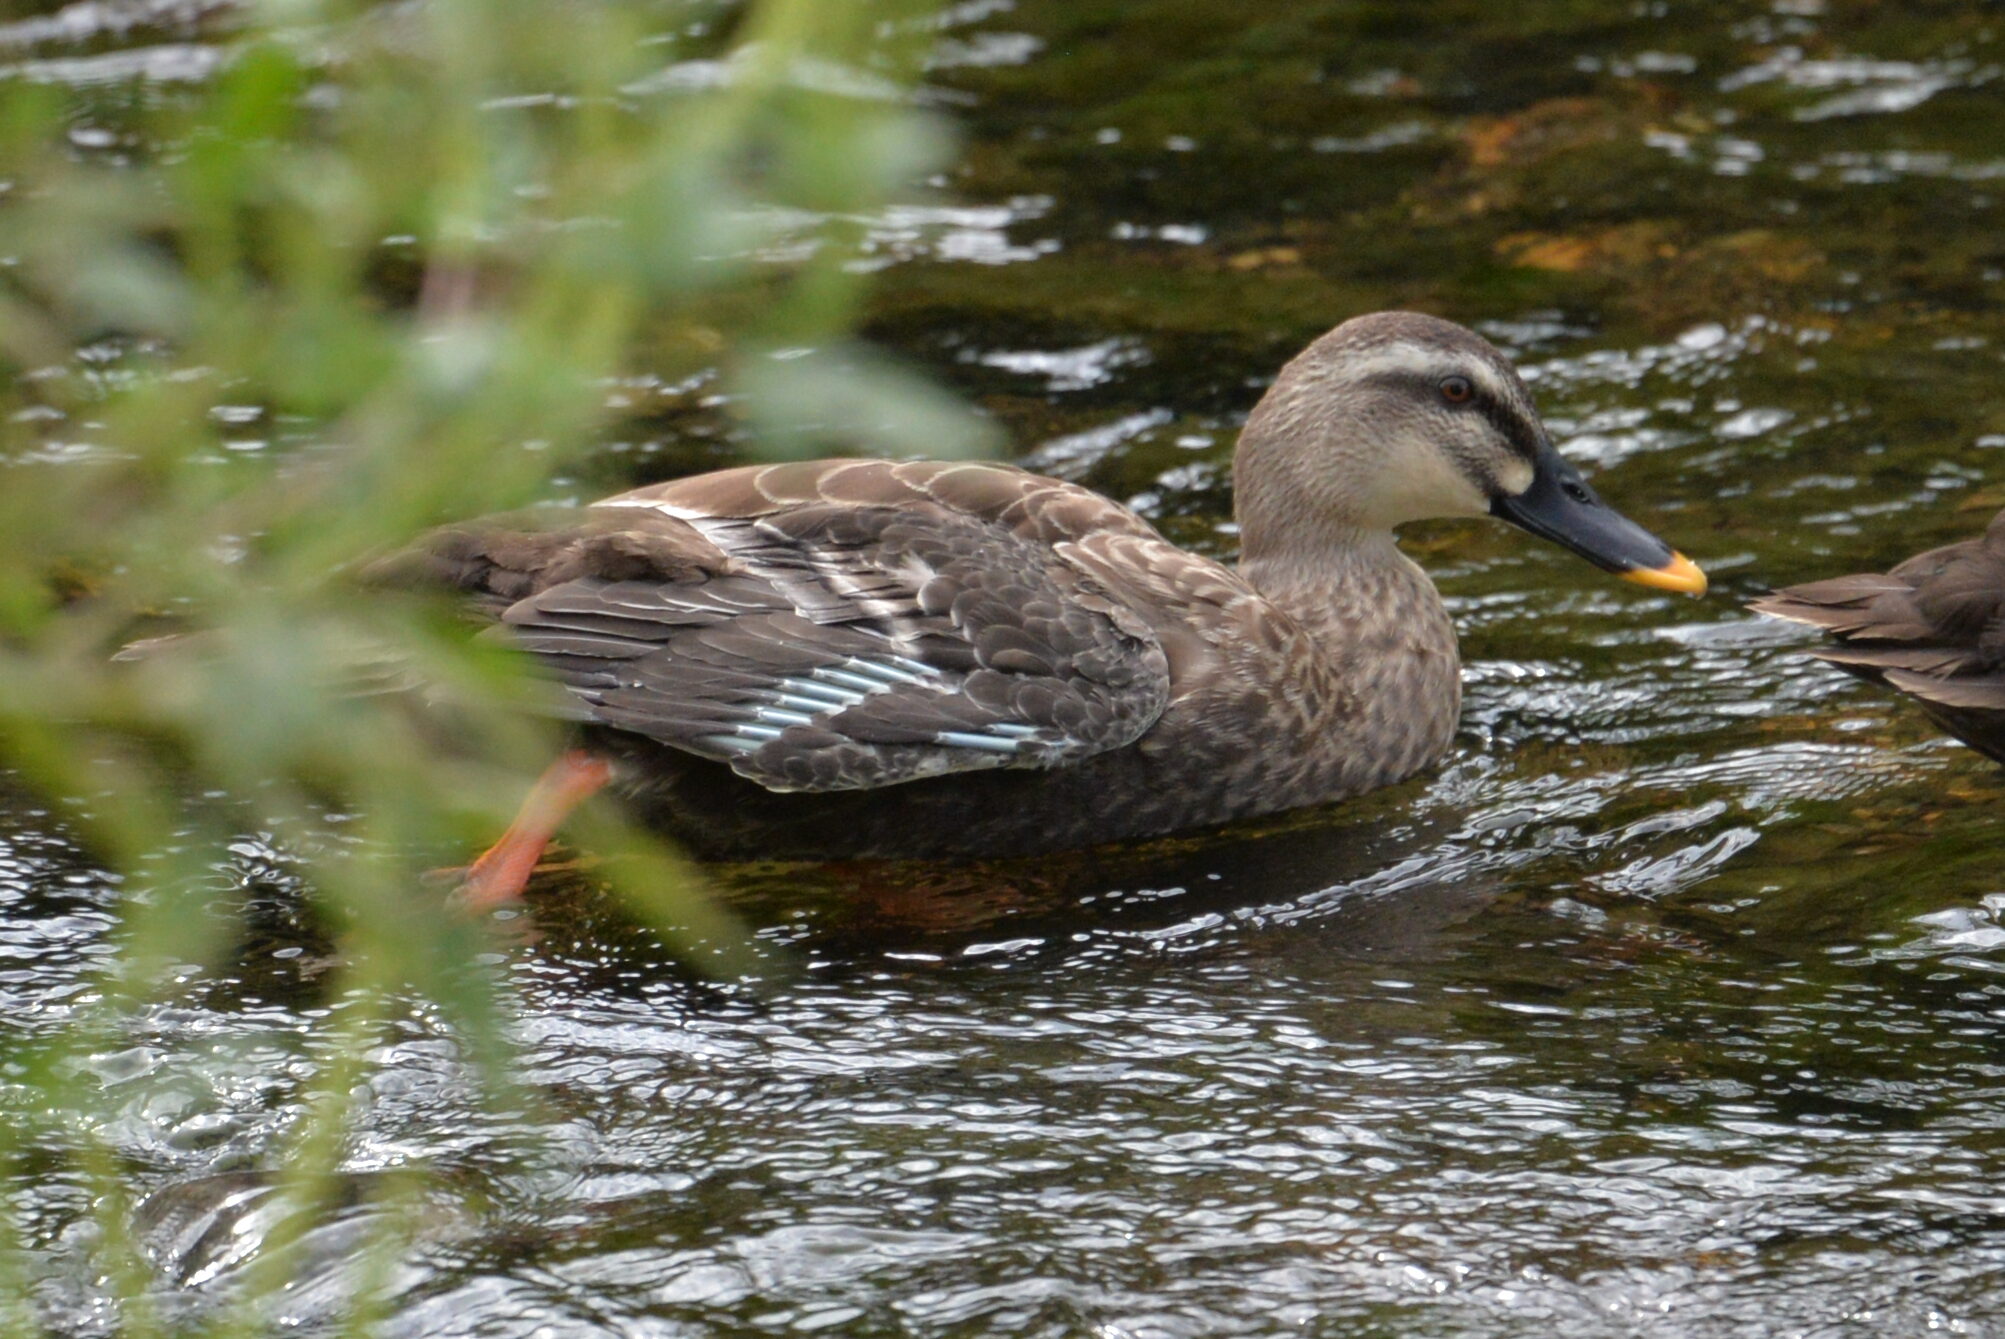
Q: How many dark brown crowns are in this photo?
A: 1